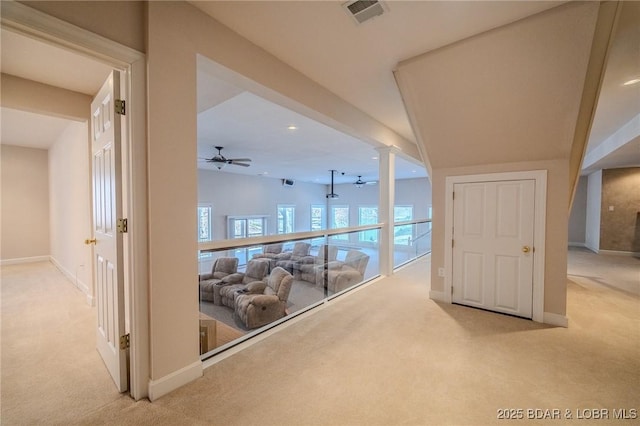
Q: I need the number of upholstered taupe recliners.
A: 7